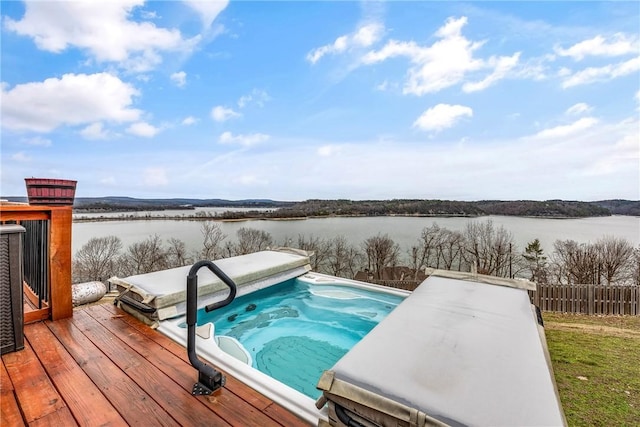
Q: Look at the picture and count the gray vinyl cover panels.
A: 2